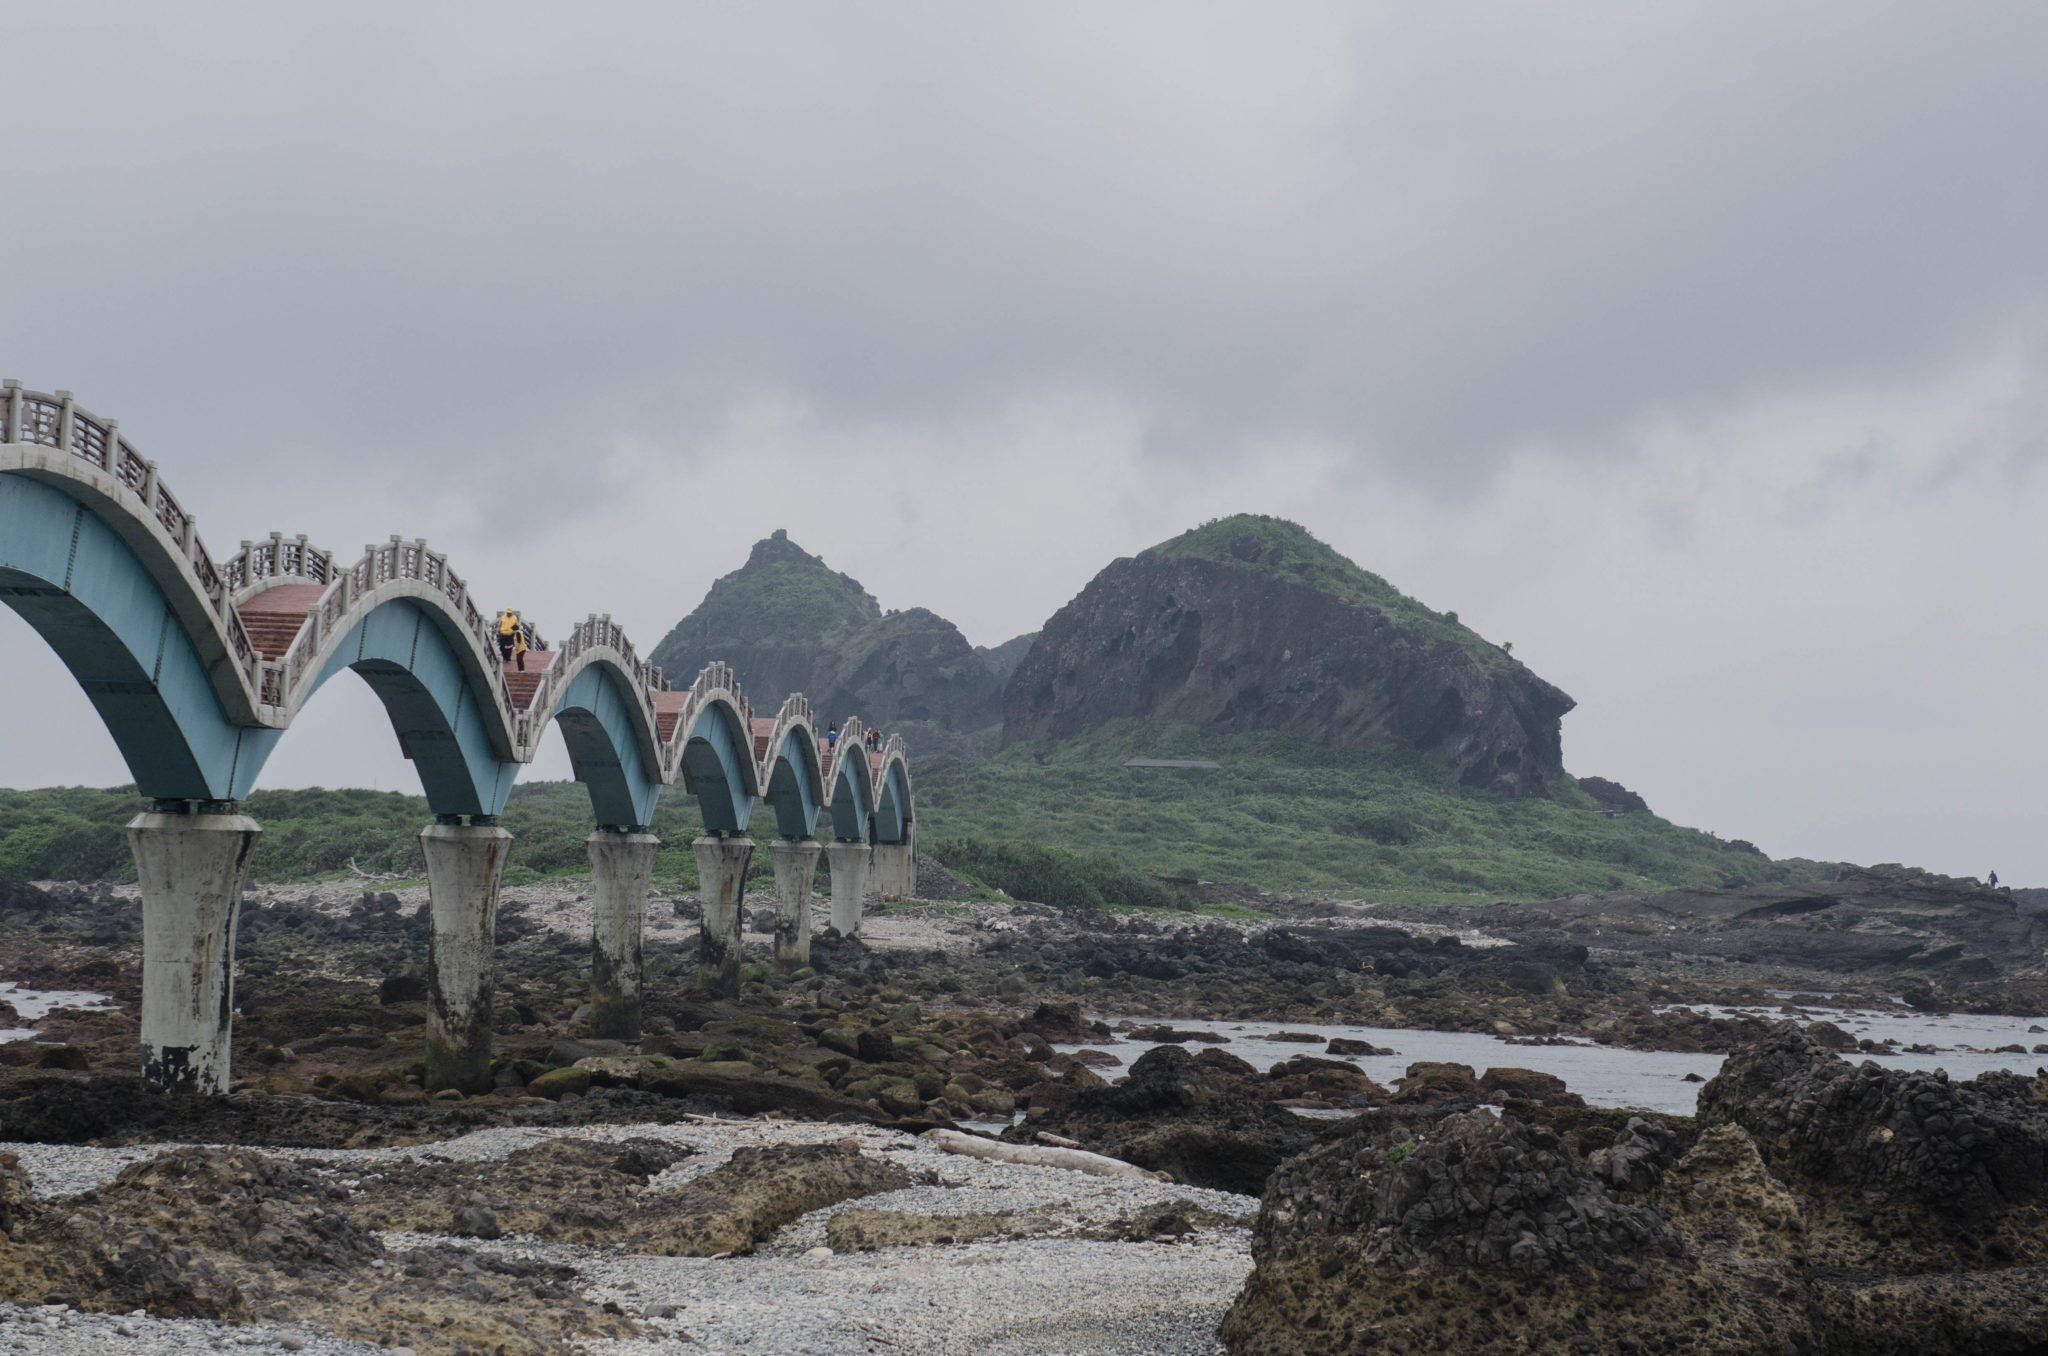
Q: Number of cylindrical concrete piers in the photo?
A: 6